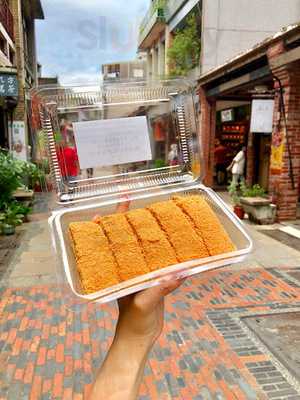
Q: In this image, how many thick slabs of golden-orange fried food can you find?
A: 5